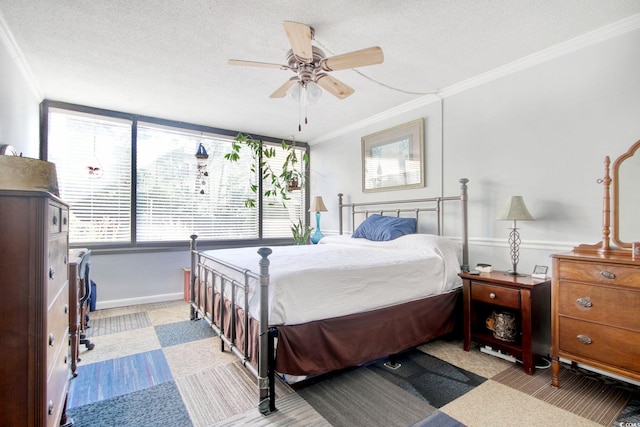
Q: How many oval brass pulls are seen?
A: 3